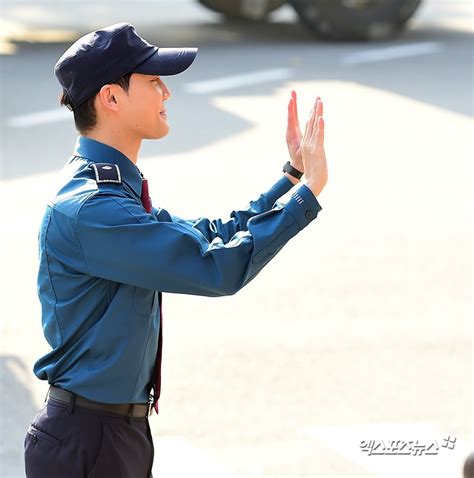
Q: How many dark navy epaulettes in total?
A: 1